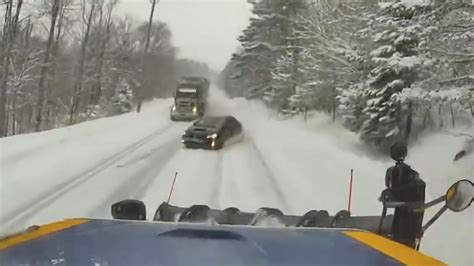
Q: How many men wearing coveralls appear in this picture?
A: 0